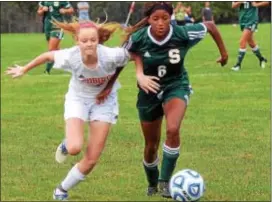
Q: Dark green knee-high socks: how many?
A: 5